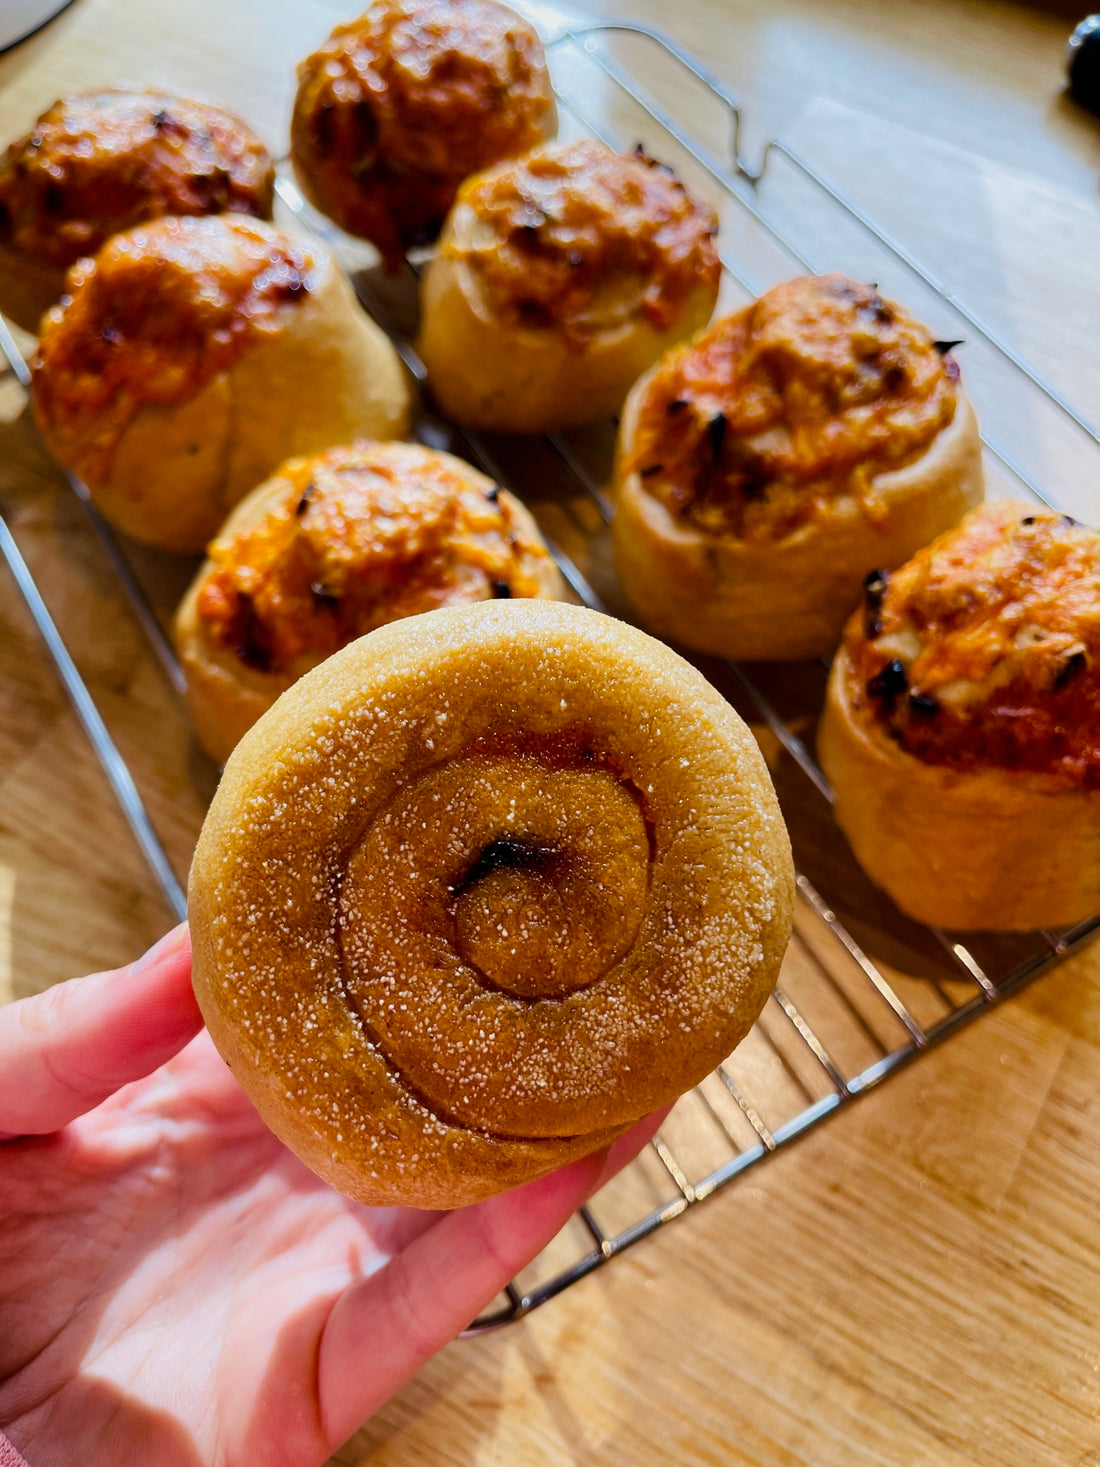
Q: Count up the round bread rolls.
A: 8